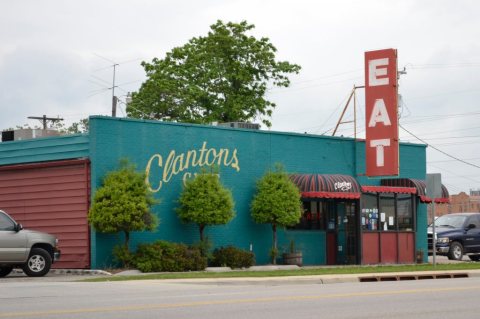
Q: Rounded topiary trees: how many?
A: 3